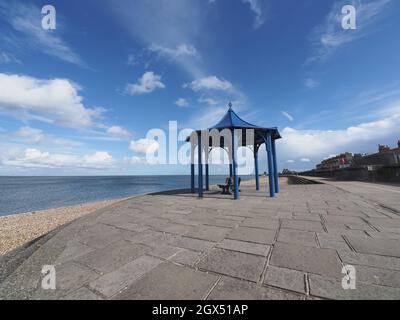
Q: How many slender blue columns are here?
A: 8